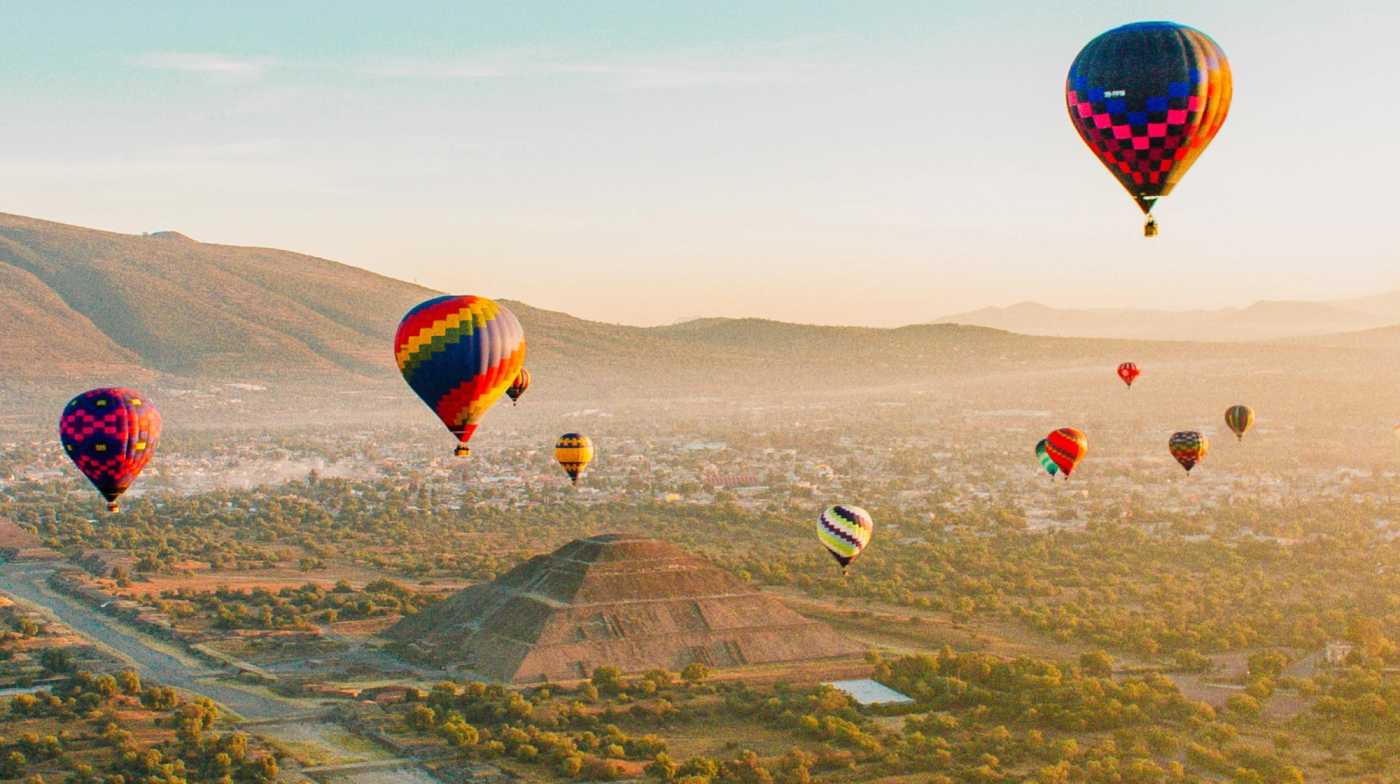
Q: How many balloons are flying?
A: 11